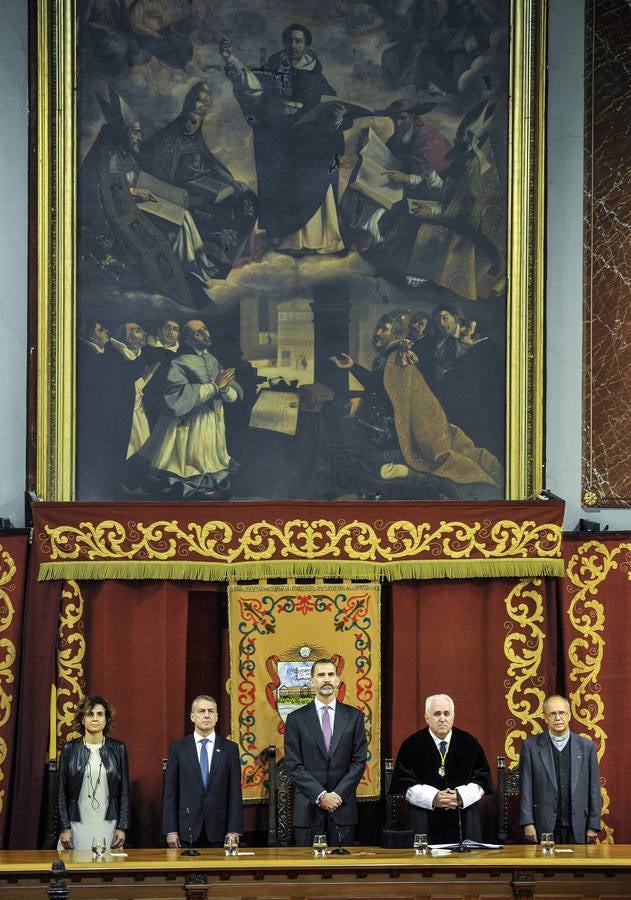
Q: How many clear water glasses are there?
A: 5